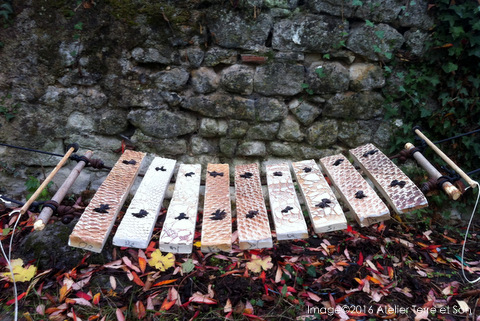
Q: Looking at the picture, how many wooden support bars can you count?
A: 2